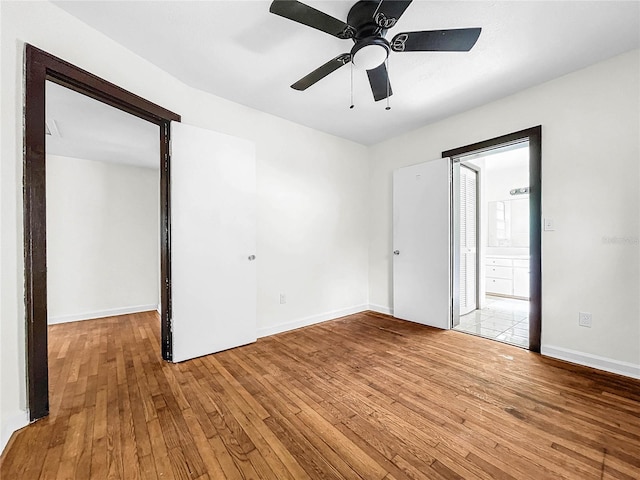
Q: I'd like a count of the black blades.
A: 5